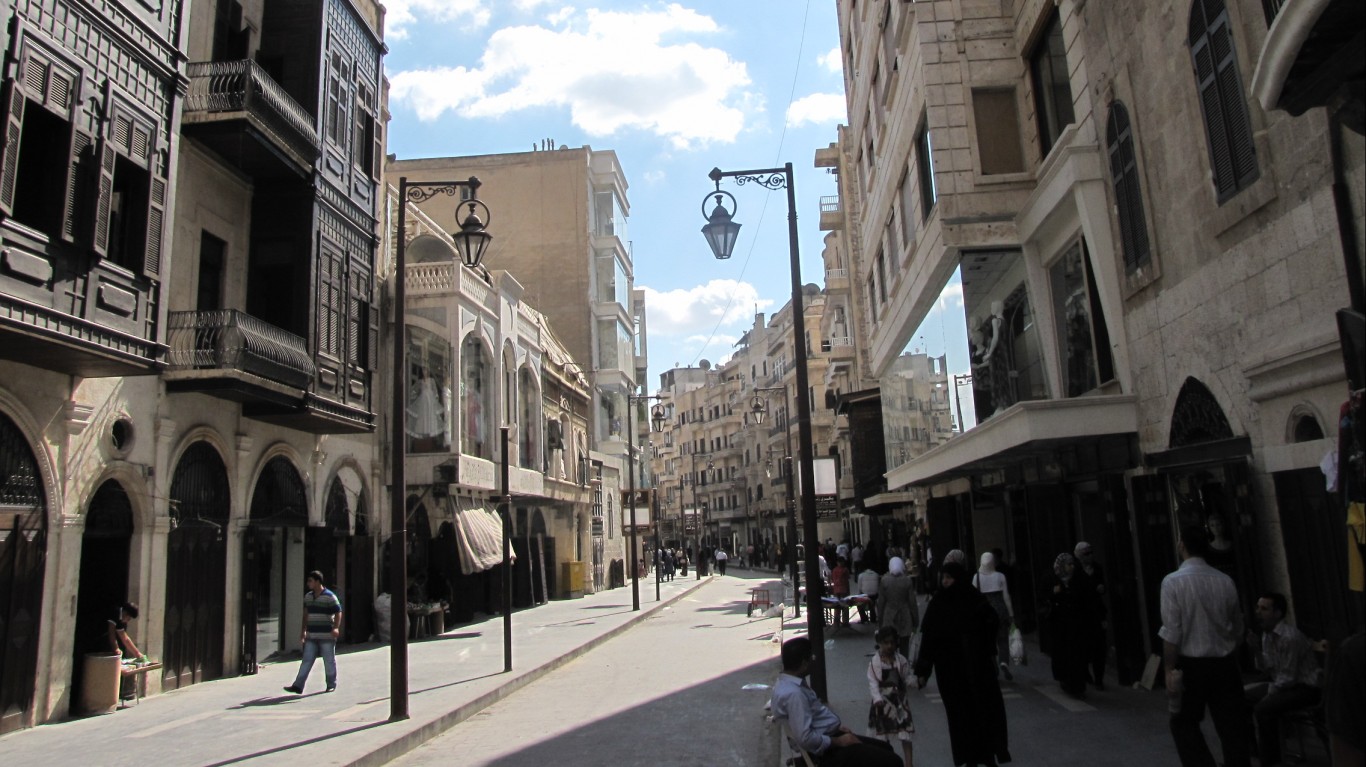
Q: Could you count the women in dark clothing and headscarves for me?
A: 3